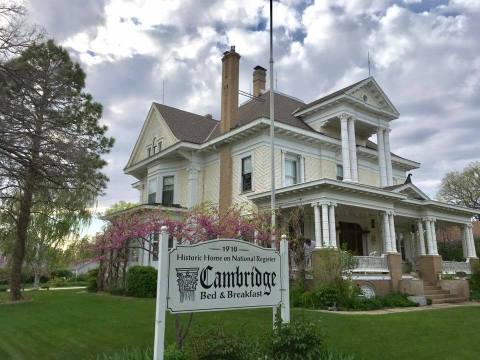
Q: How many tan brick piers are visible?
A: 4